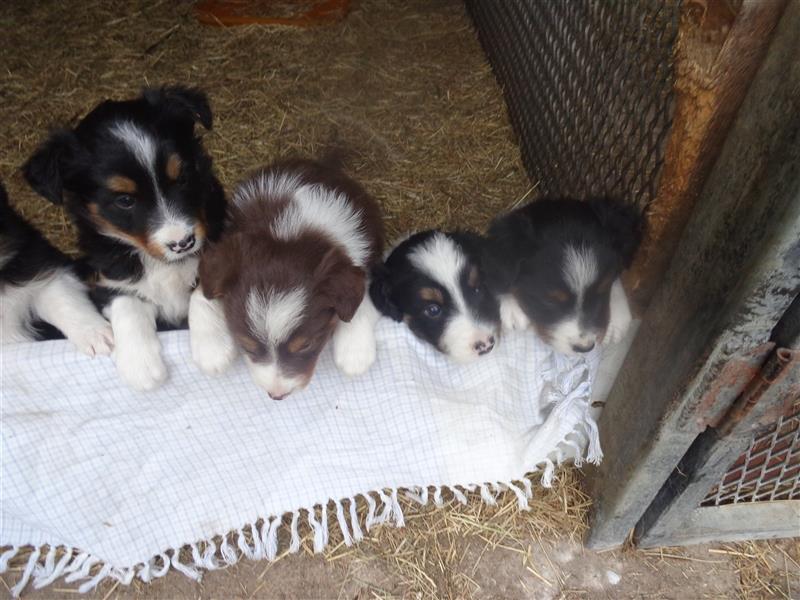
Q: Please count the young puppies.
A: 5